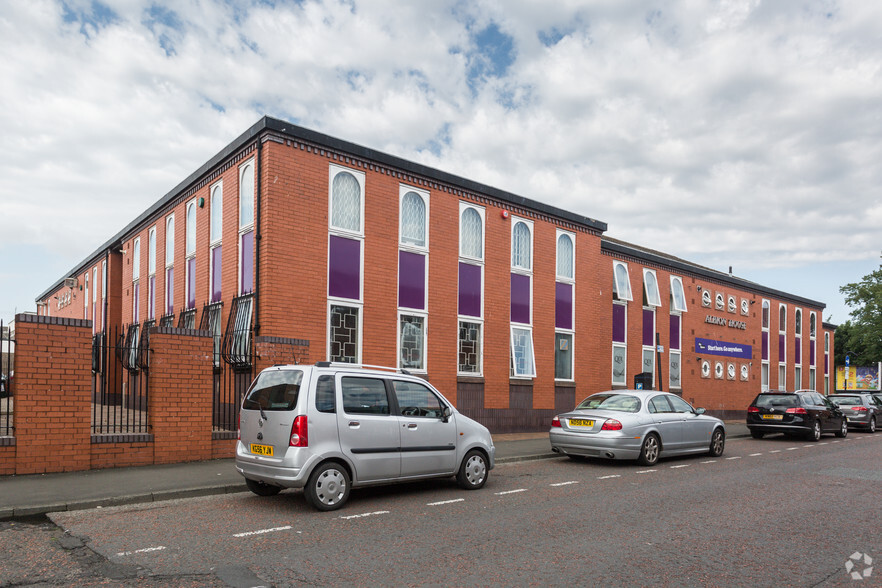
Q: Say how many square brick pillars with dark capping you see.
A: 3